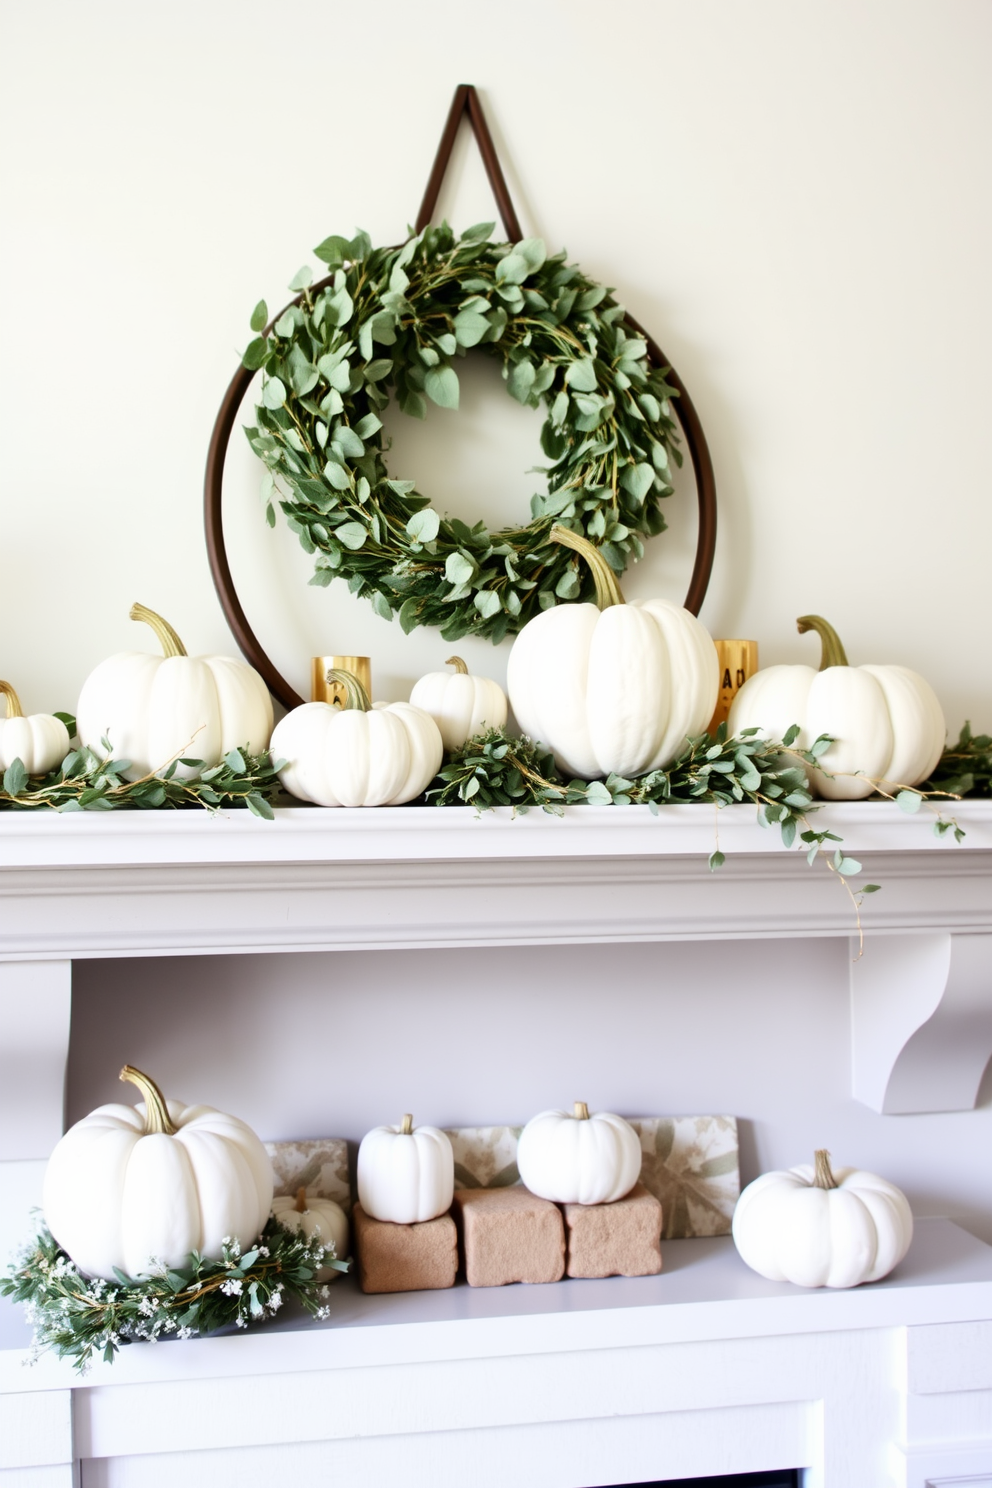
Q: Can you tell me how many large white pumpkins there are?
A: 4